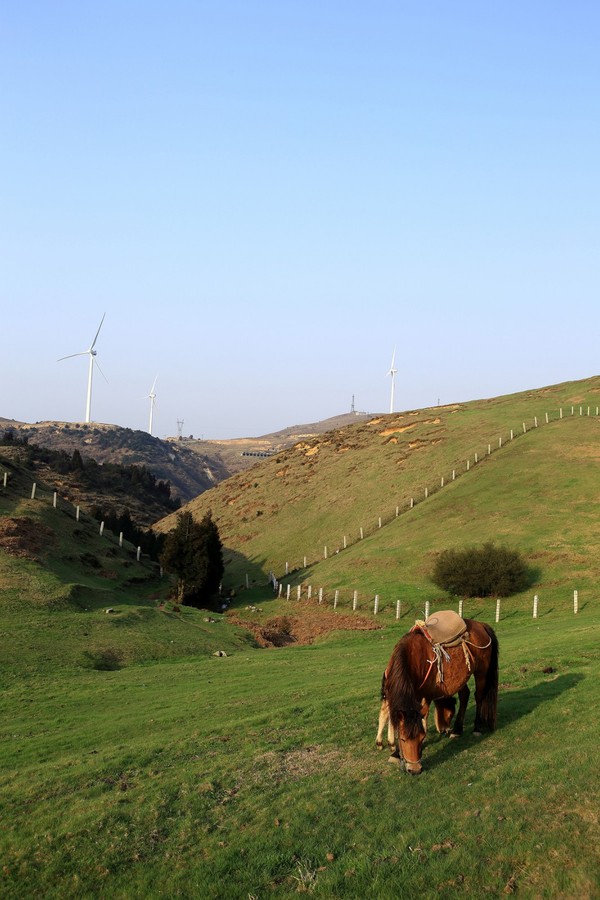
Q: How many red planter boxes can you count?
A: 0